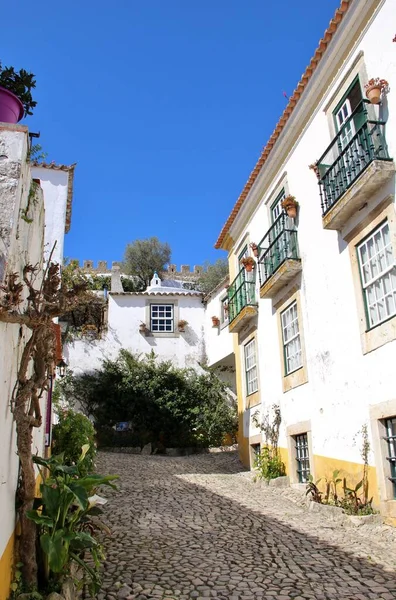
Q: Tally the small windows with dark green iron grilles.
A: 3